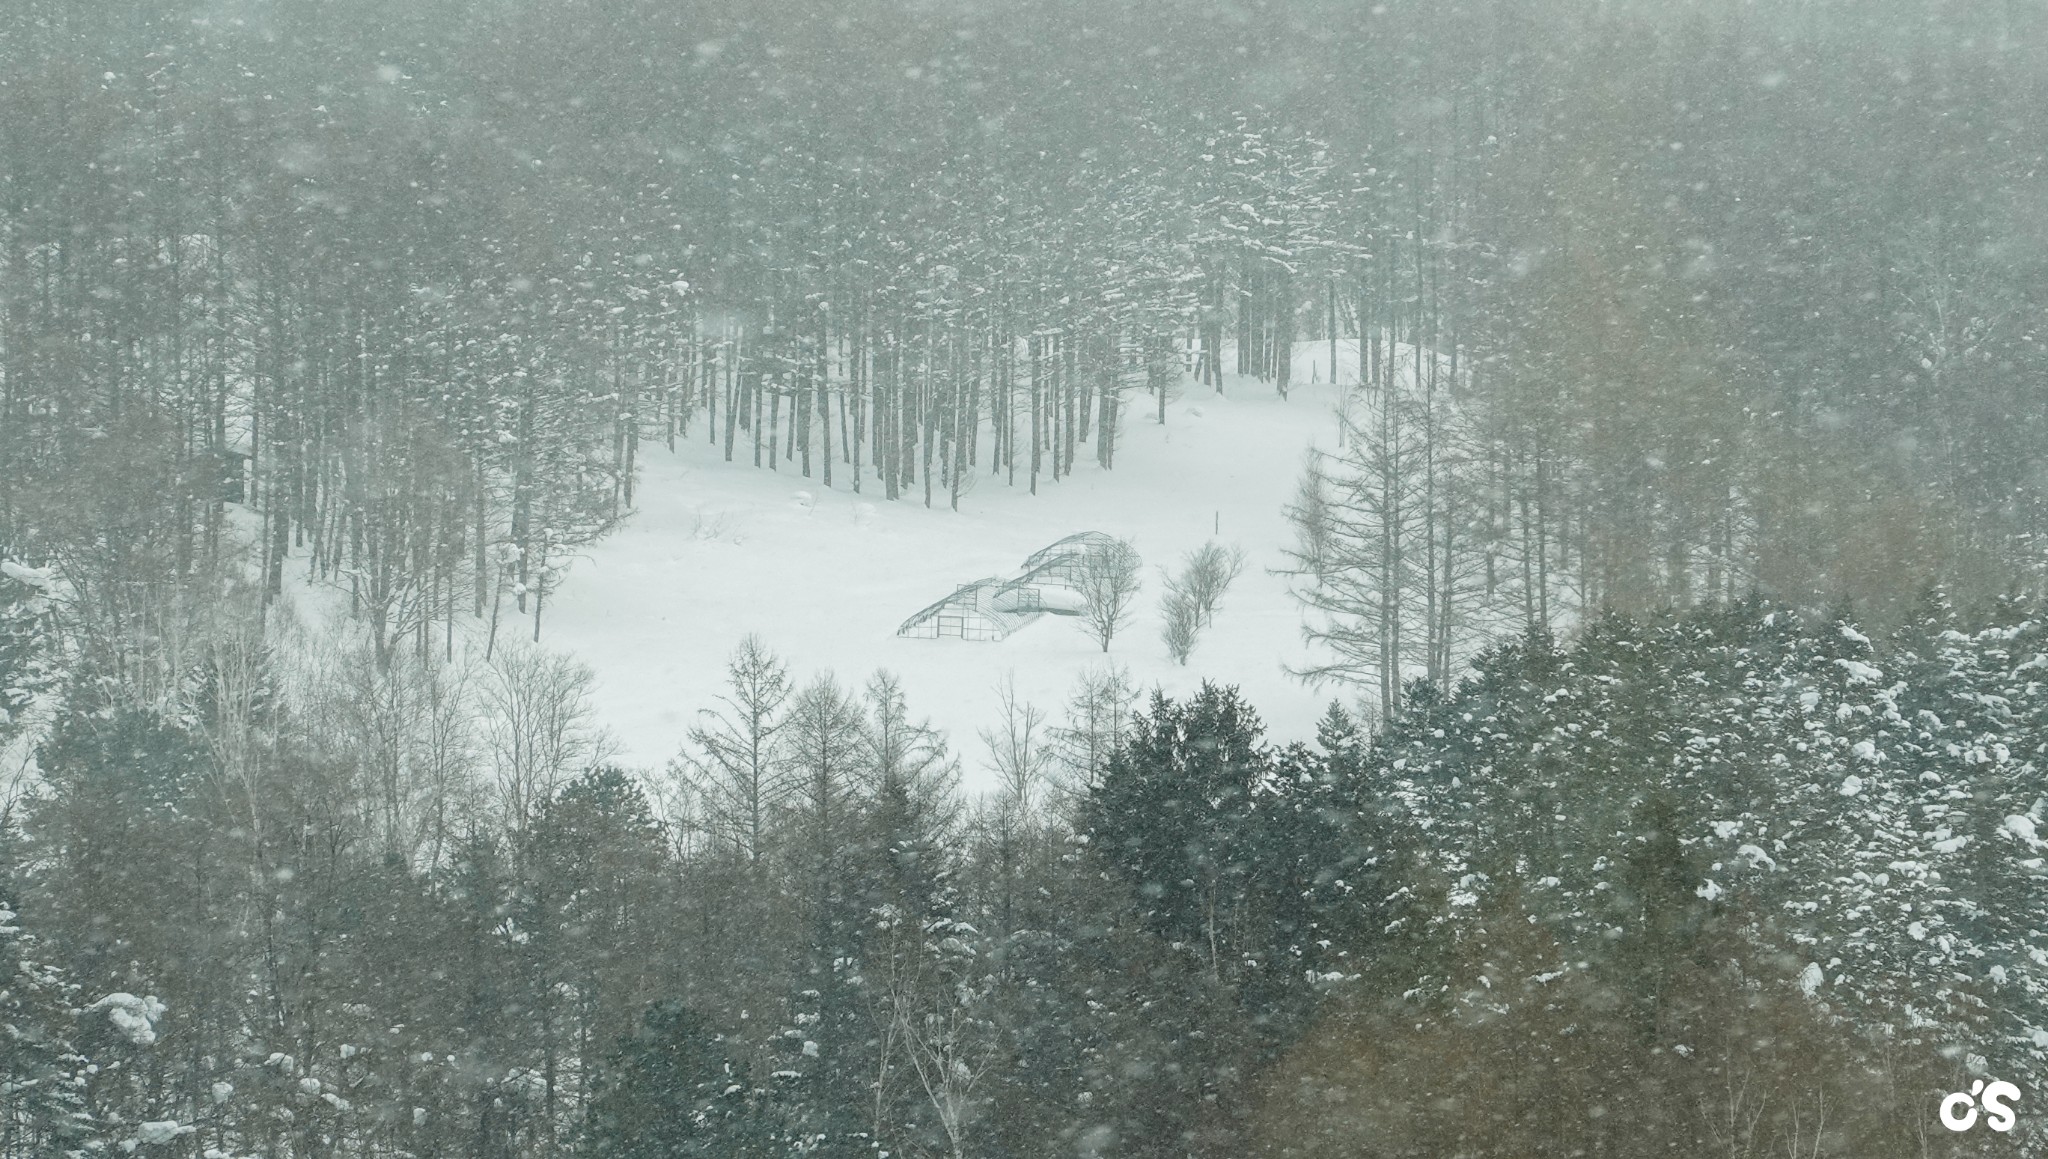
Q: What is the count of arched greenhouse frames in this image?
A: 3